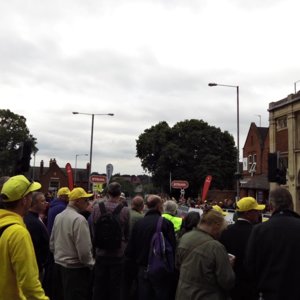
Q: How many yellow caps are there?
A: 5